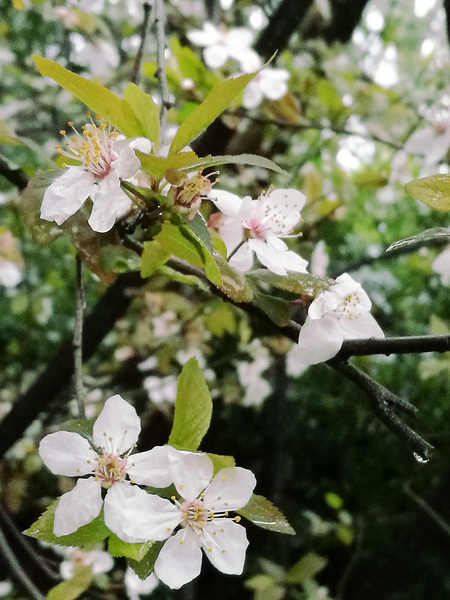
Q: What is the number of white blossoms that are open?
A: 5